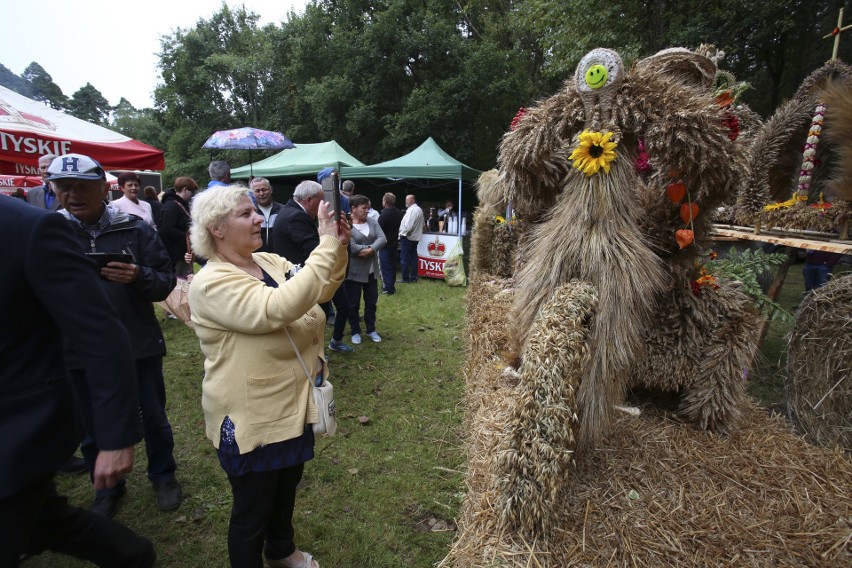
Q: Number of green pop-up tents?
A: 2